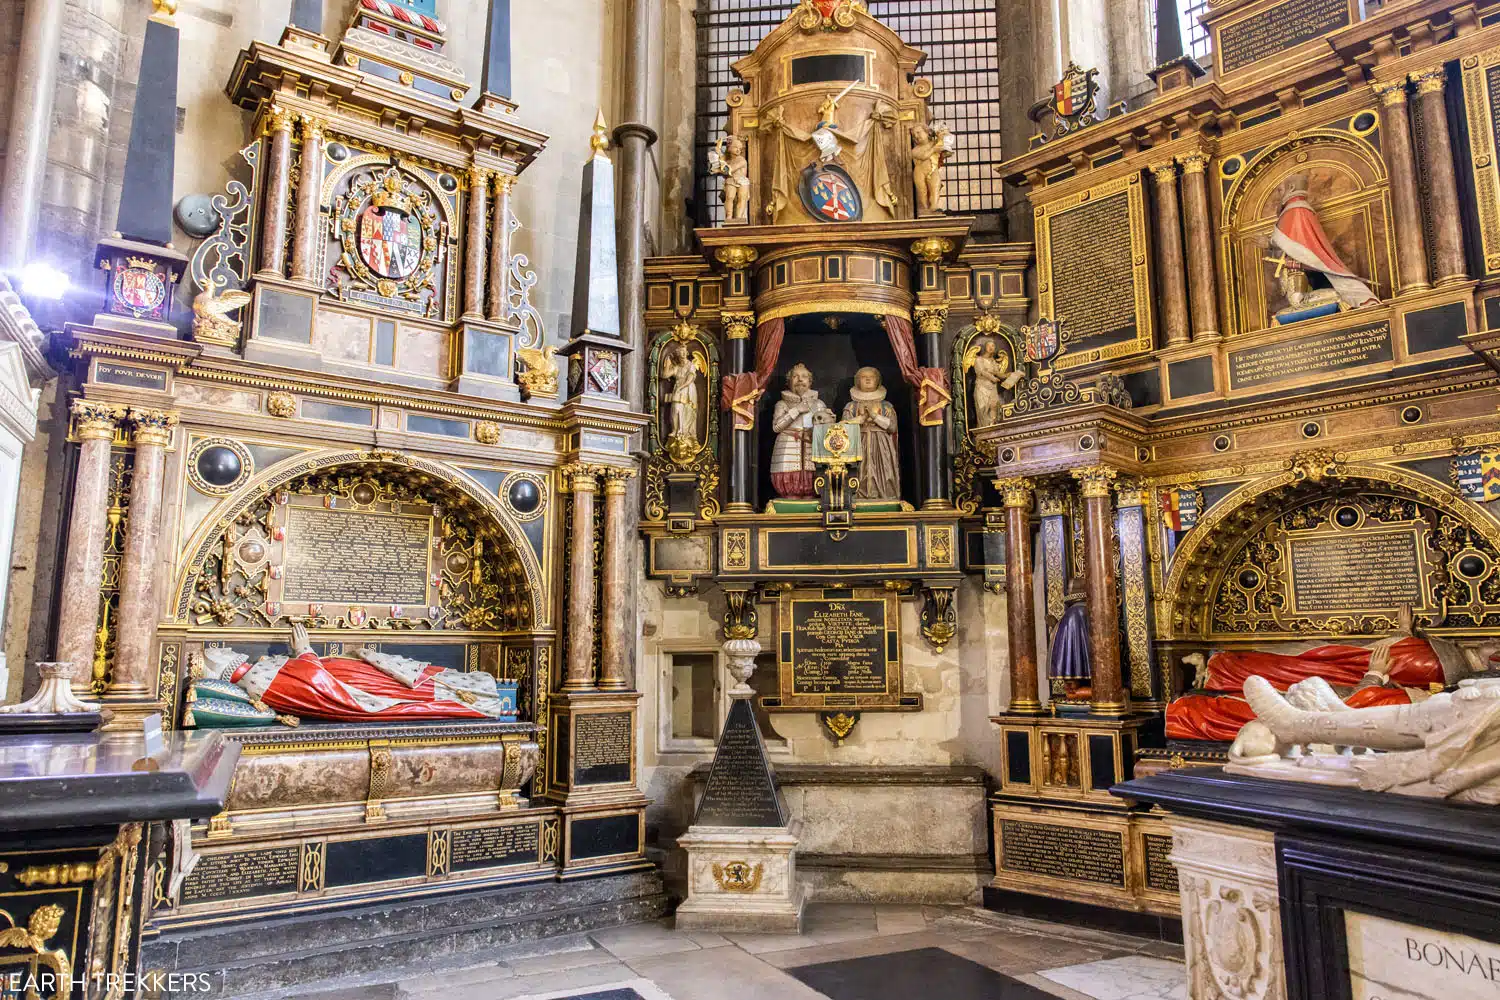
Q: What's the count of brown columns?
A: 14